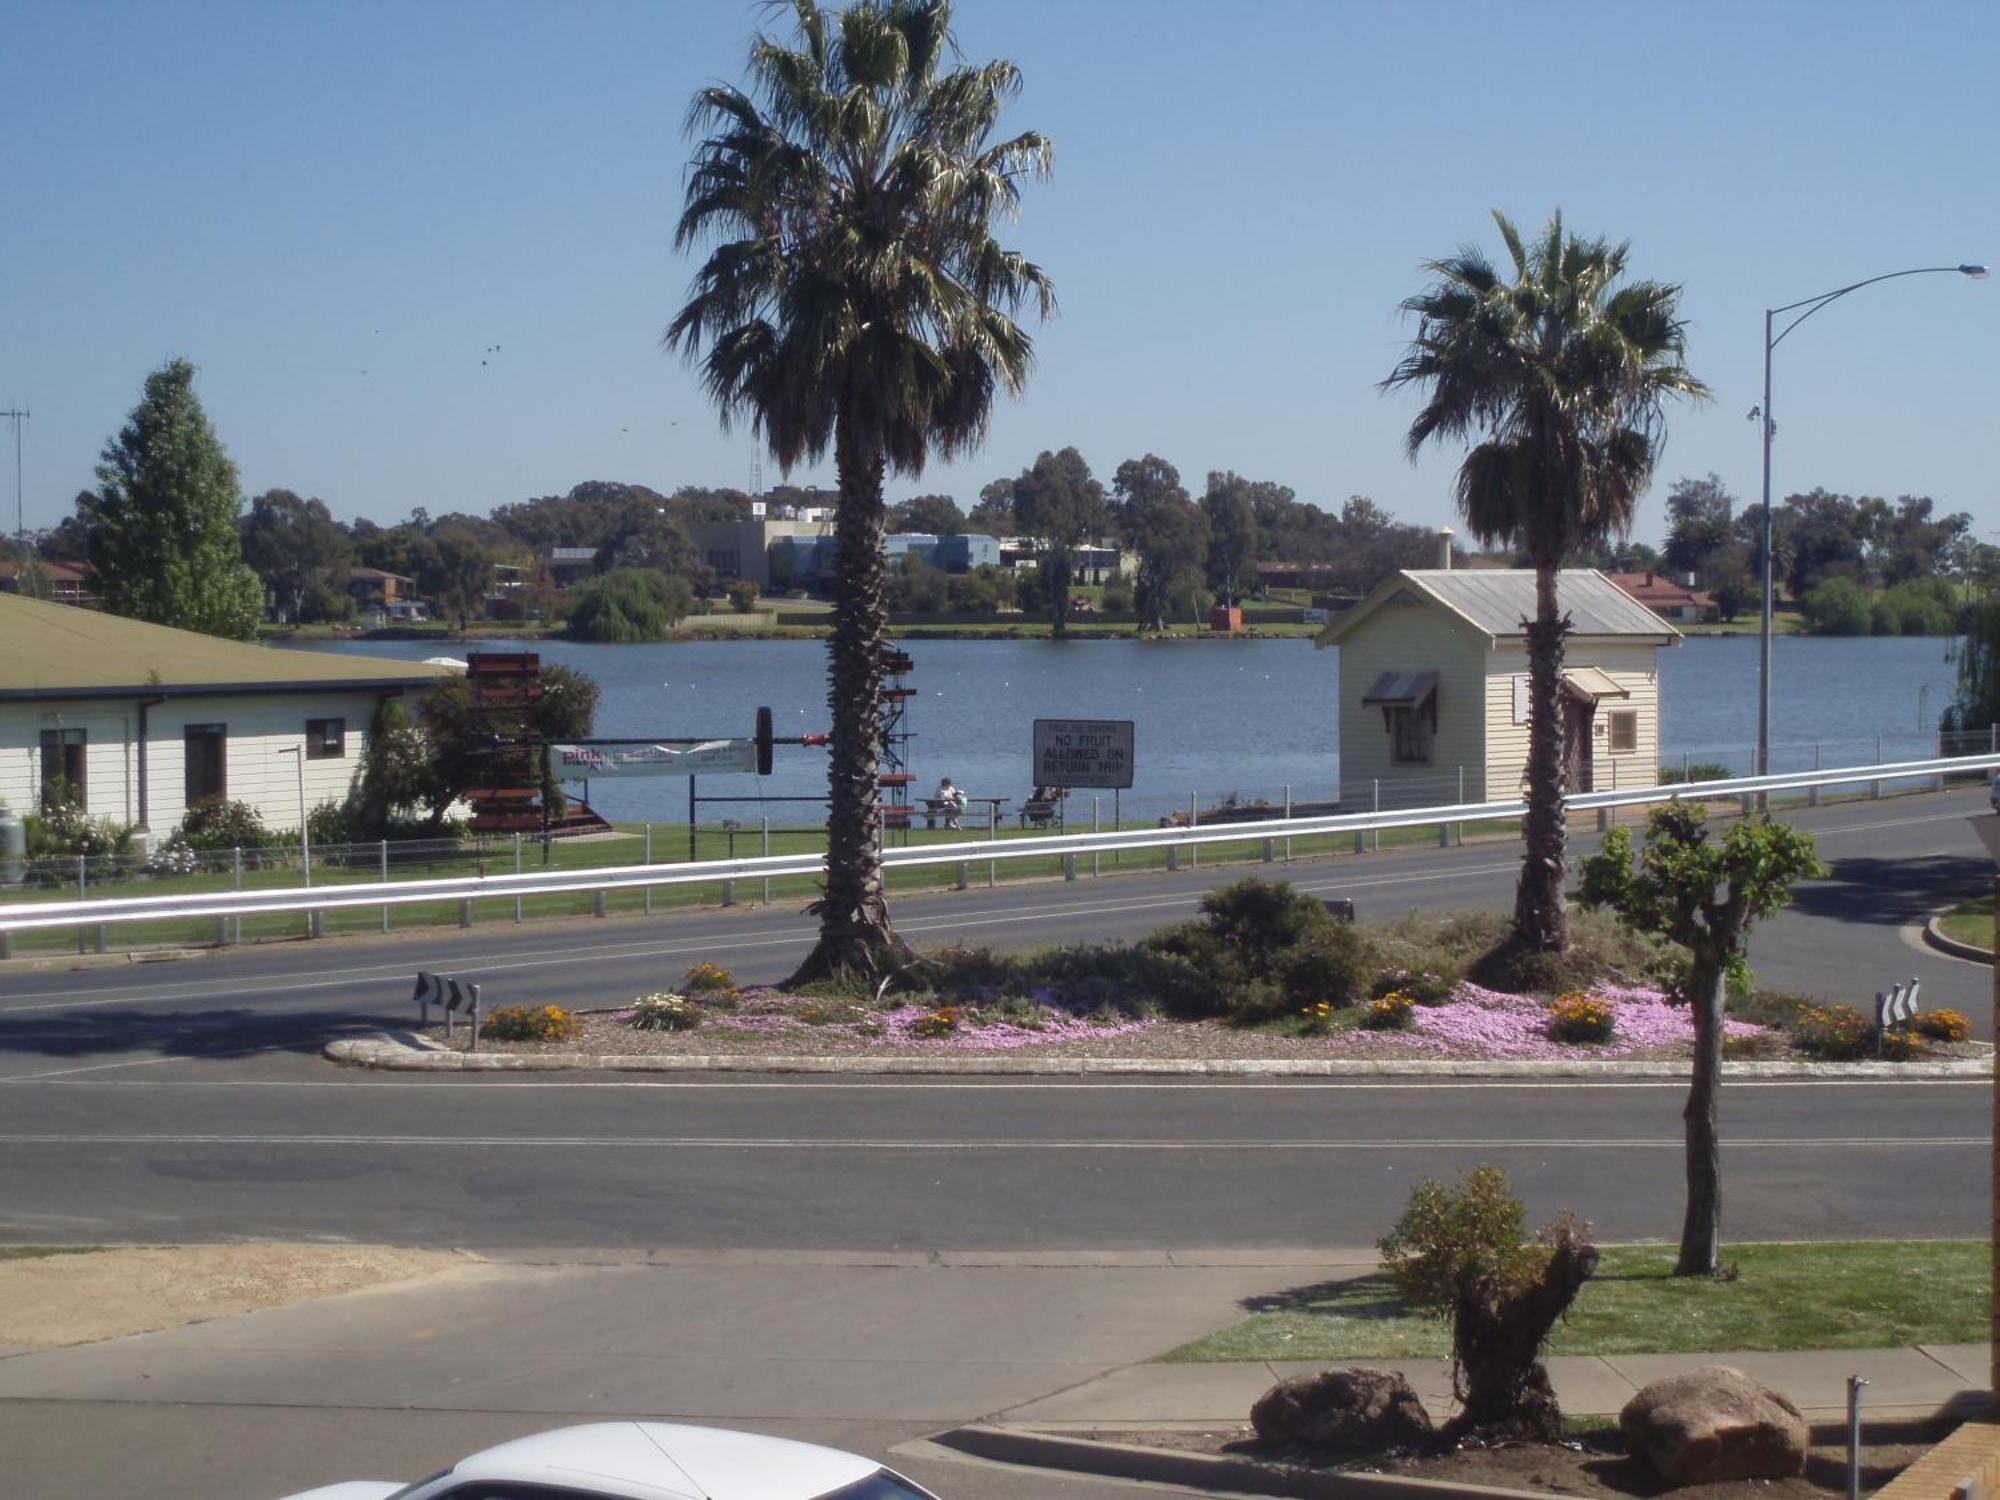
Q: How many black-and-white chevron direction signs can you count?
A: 2